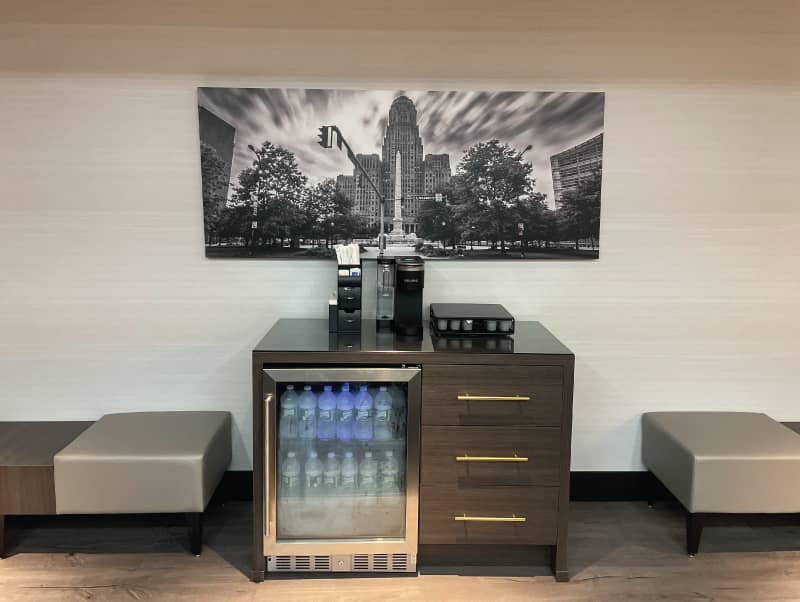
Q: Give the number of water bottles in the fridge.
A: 12